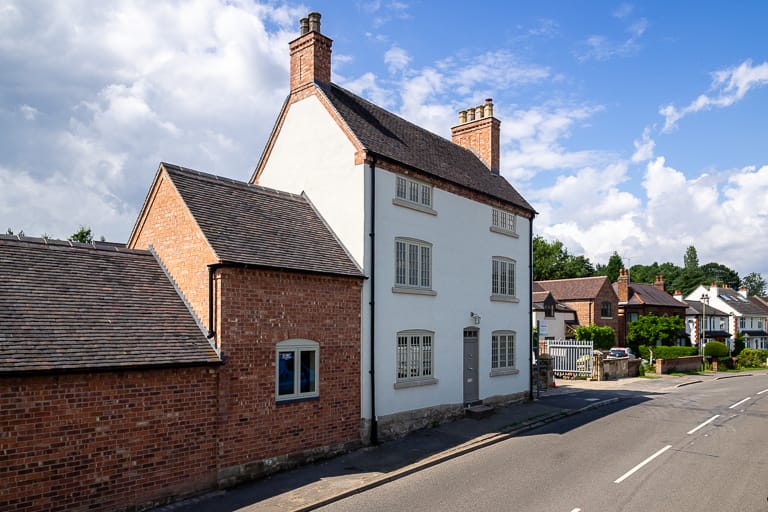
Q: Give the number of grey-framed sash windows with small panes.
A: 6